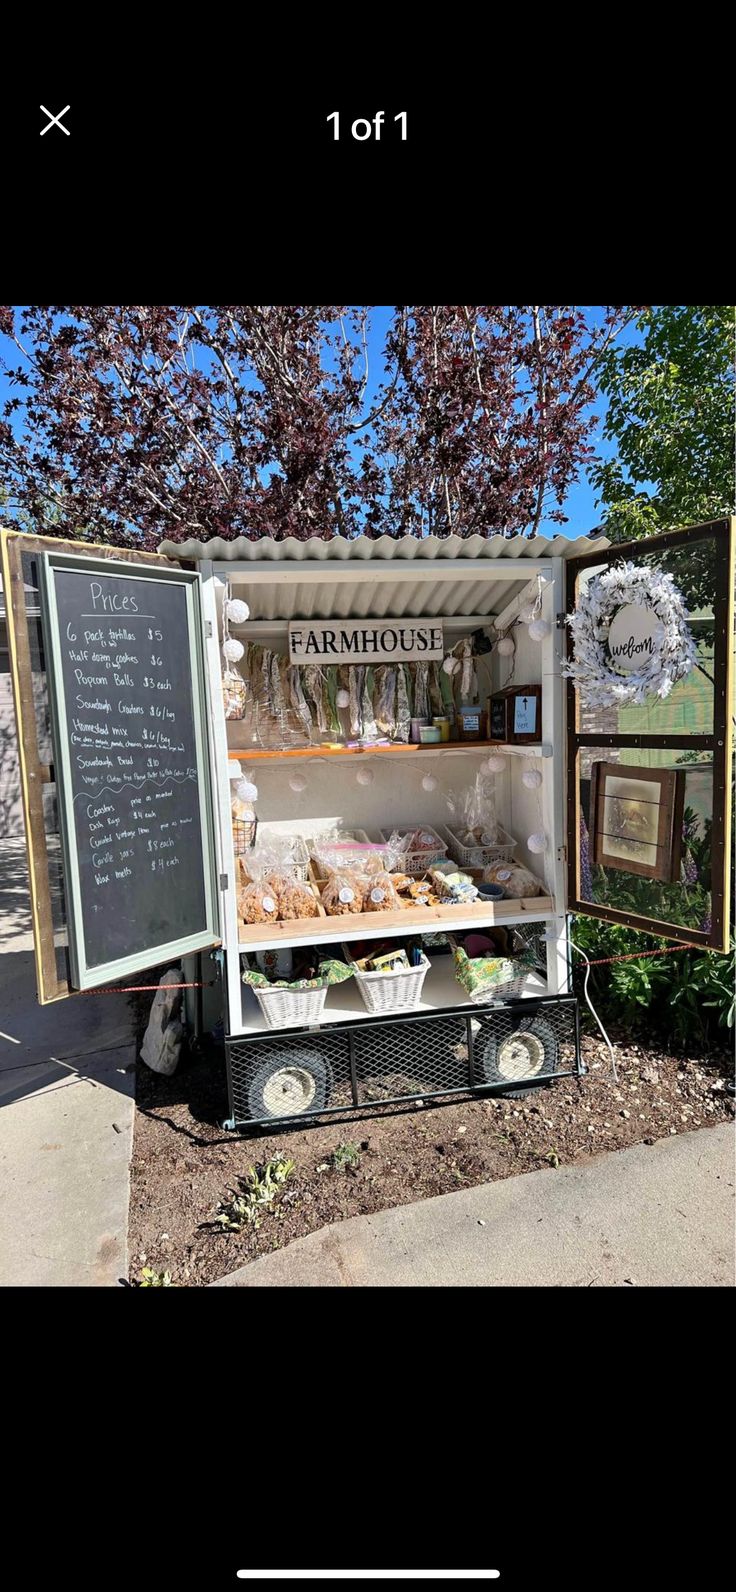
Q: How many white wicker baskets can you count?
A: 3